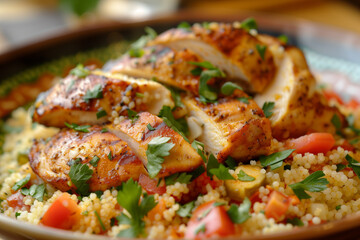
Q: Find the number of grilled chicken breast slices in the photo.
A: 7